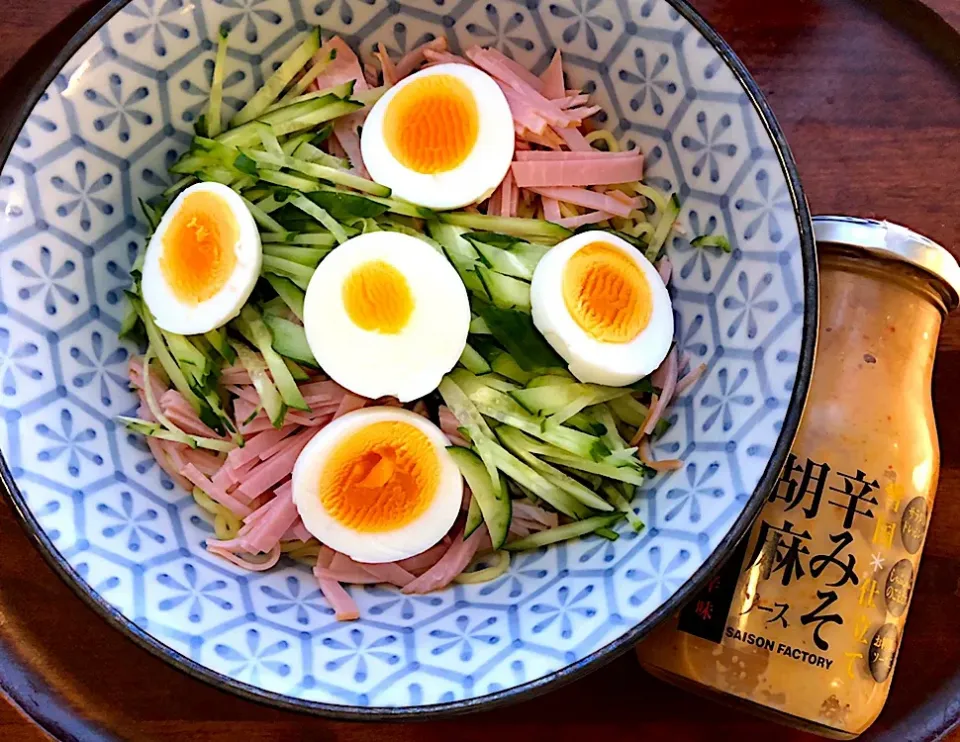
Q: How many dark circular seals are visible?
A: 3